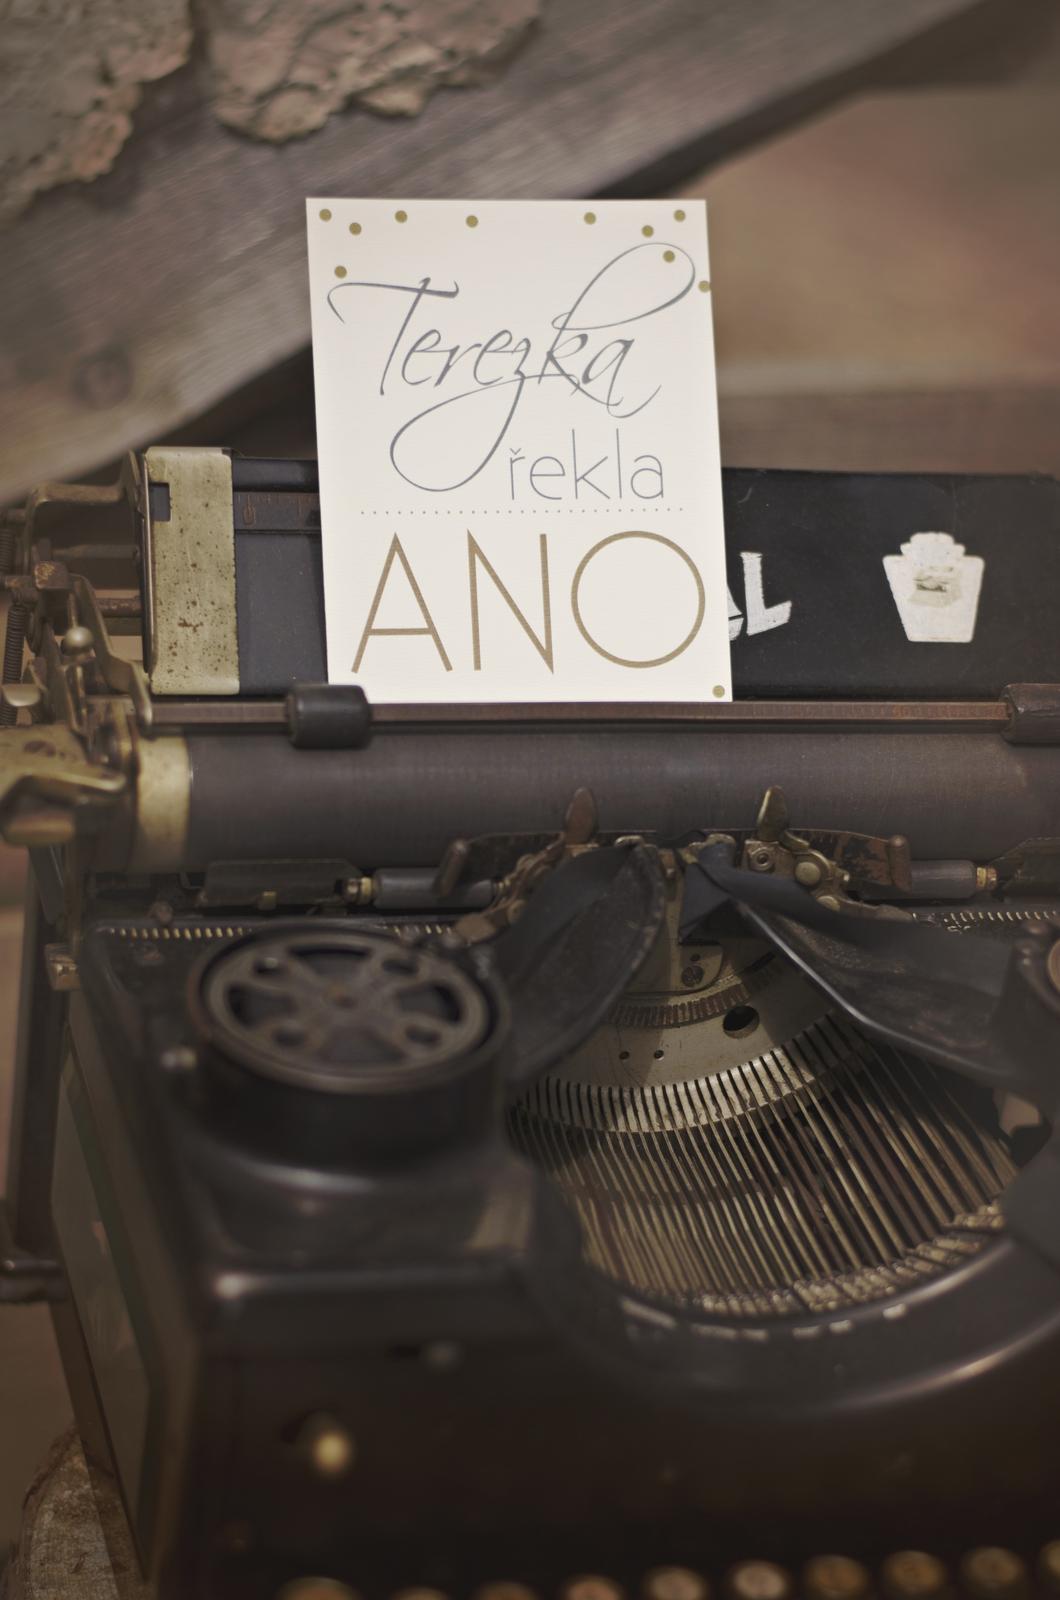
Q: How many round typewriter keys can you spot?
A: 10